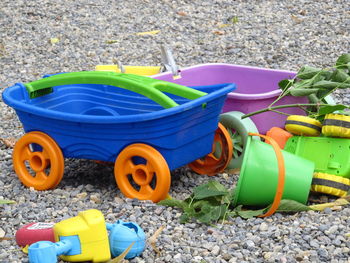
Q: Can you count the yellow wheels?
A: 3